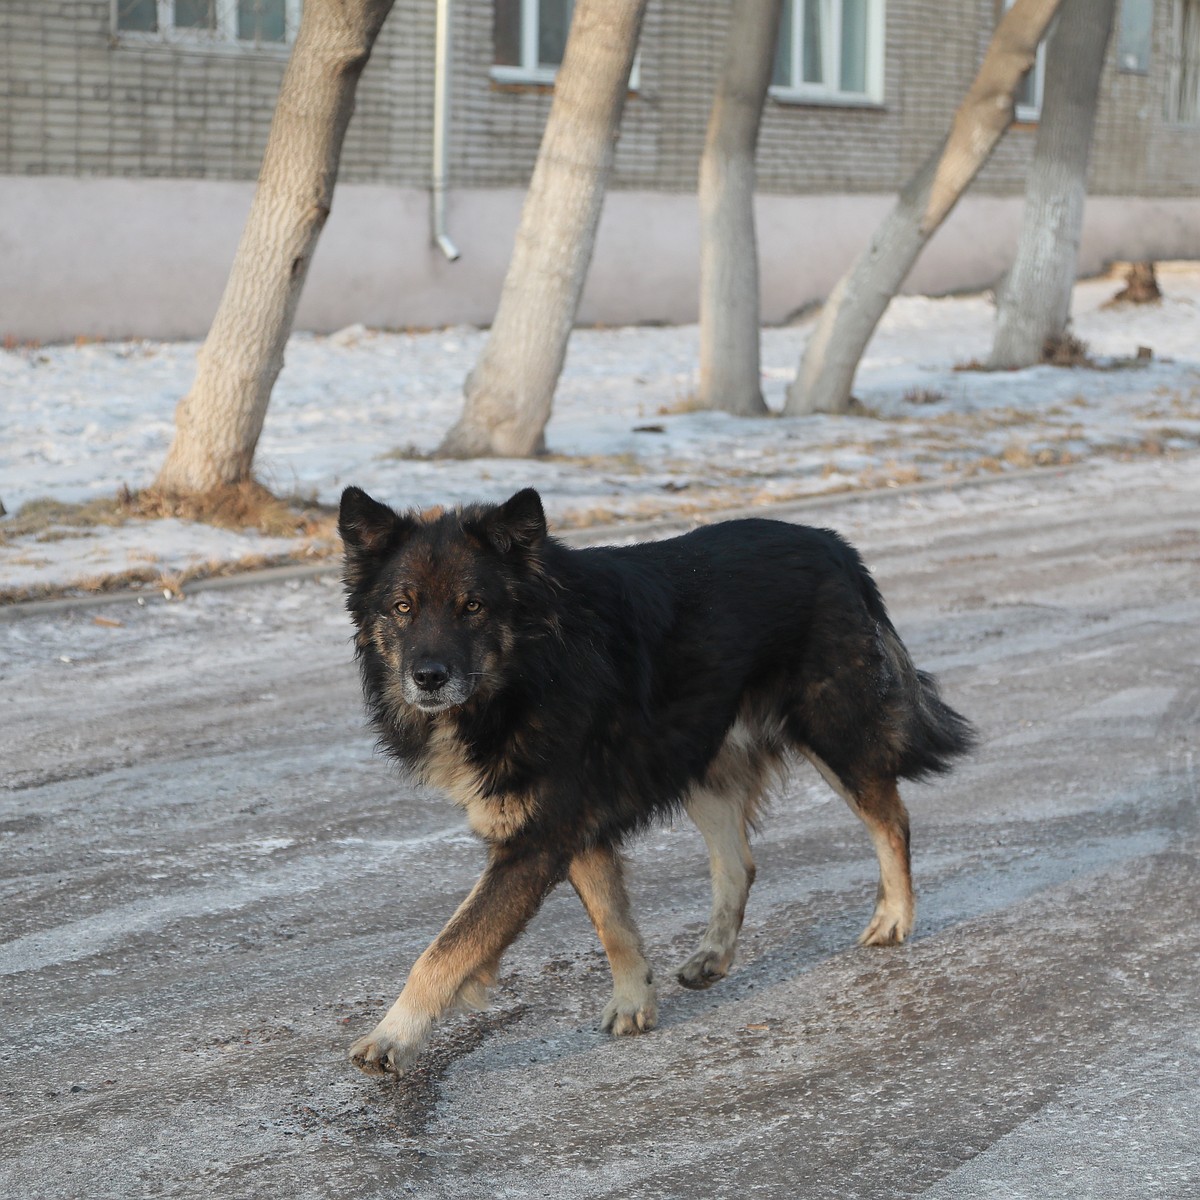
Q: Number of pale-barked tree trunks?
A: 5